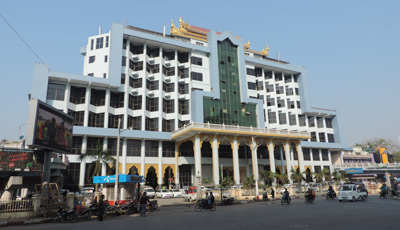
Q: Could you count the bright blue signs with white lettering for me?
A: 1